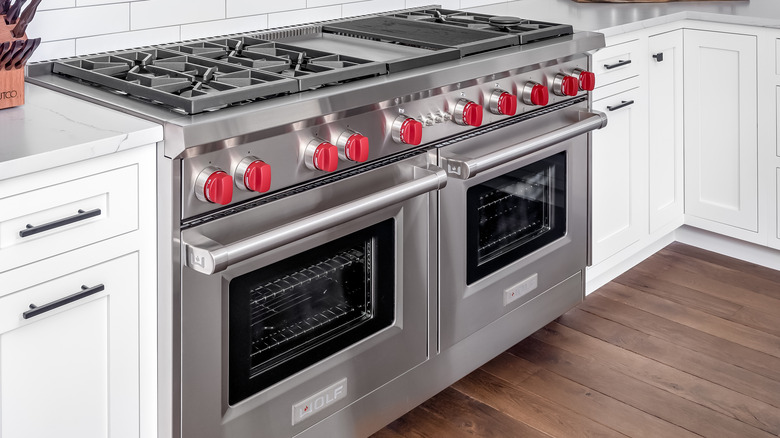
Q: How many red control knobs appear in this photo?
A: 10